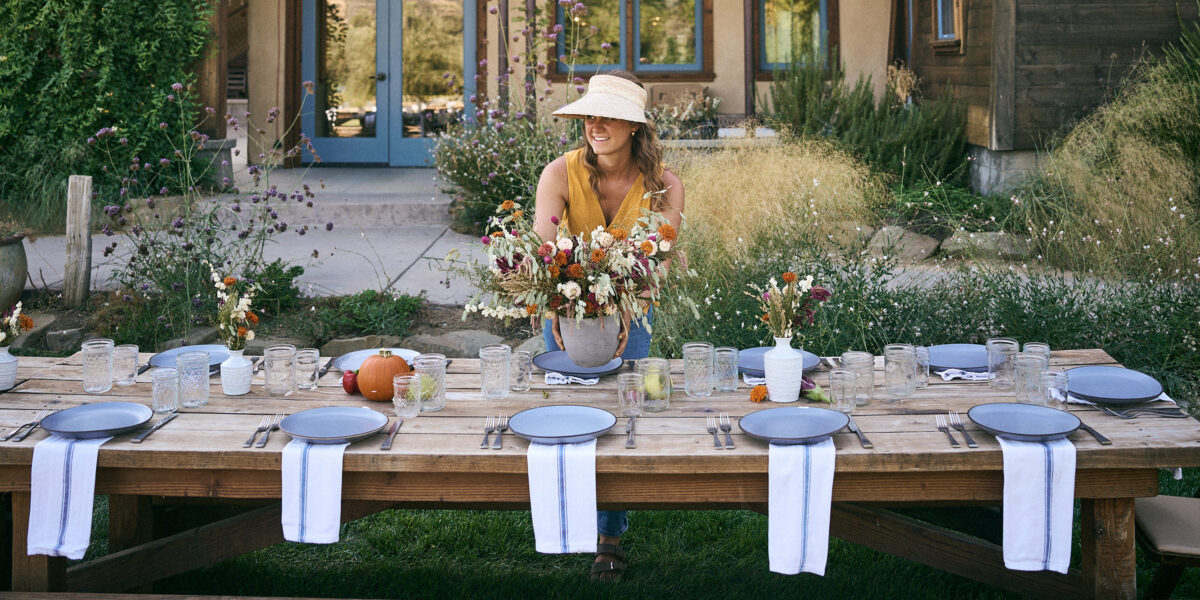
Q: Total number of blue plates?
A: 11